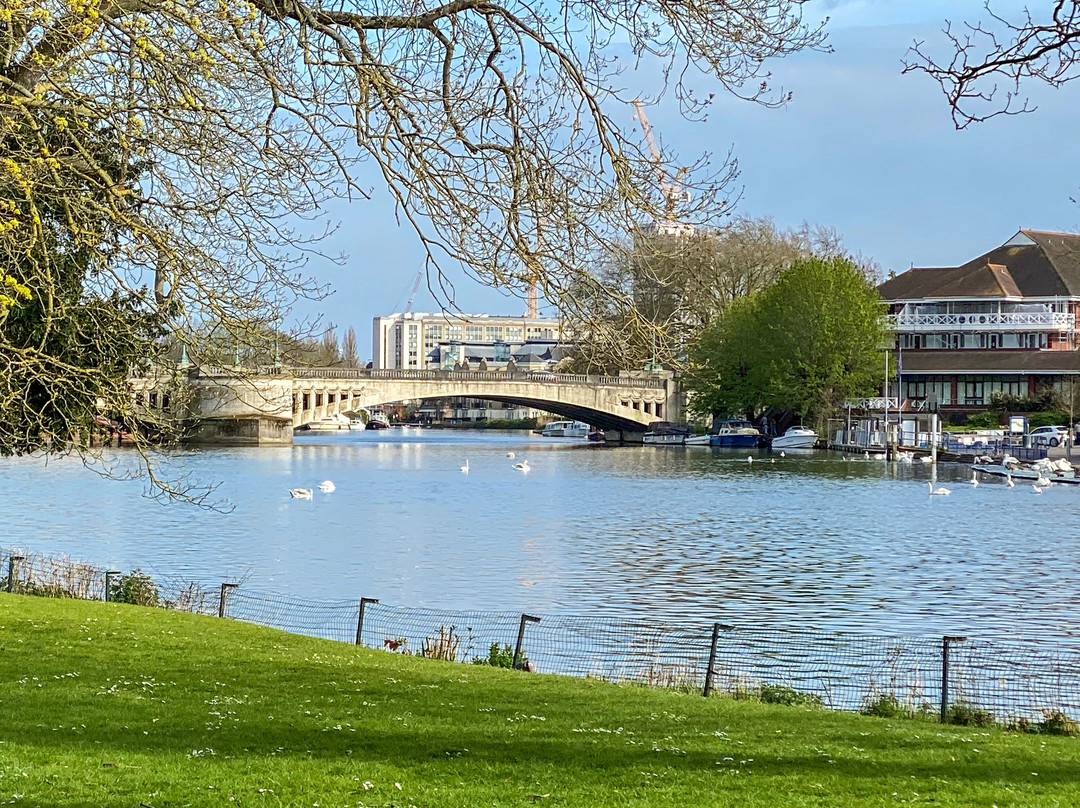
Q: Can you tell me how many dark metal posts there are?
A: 7